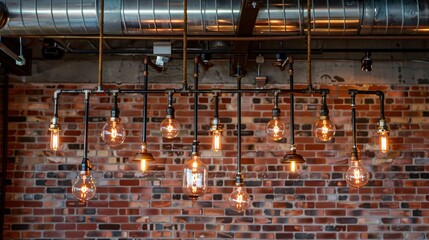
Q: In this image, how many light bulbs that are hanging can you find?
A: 13